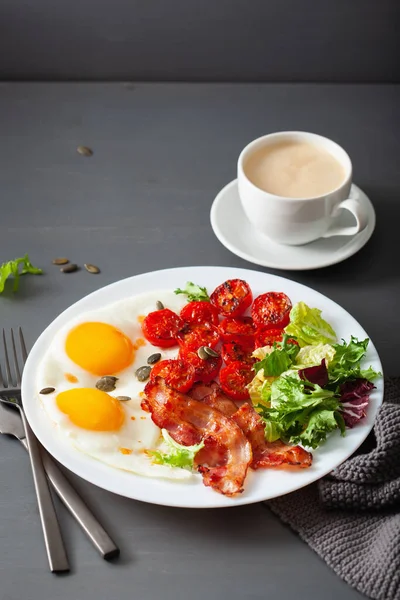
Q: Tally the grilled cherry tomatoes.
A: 11